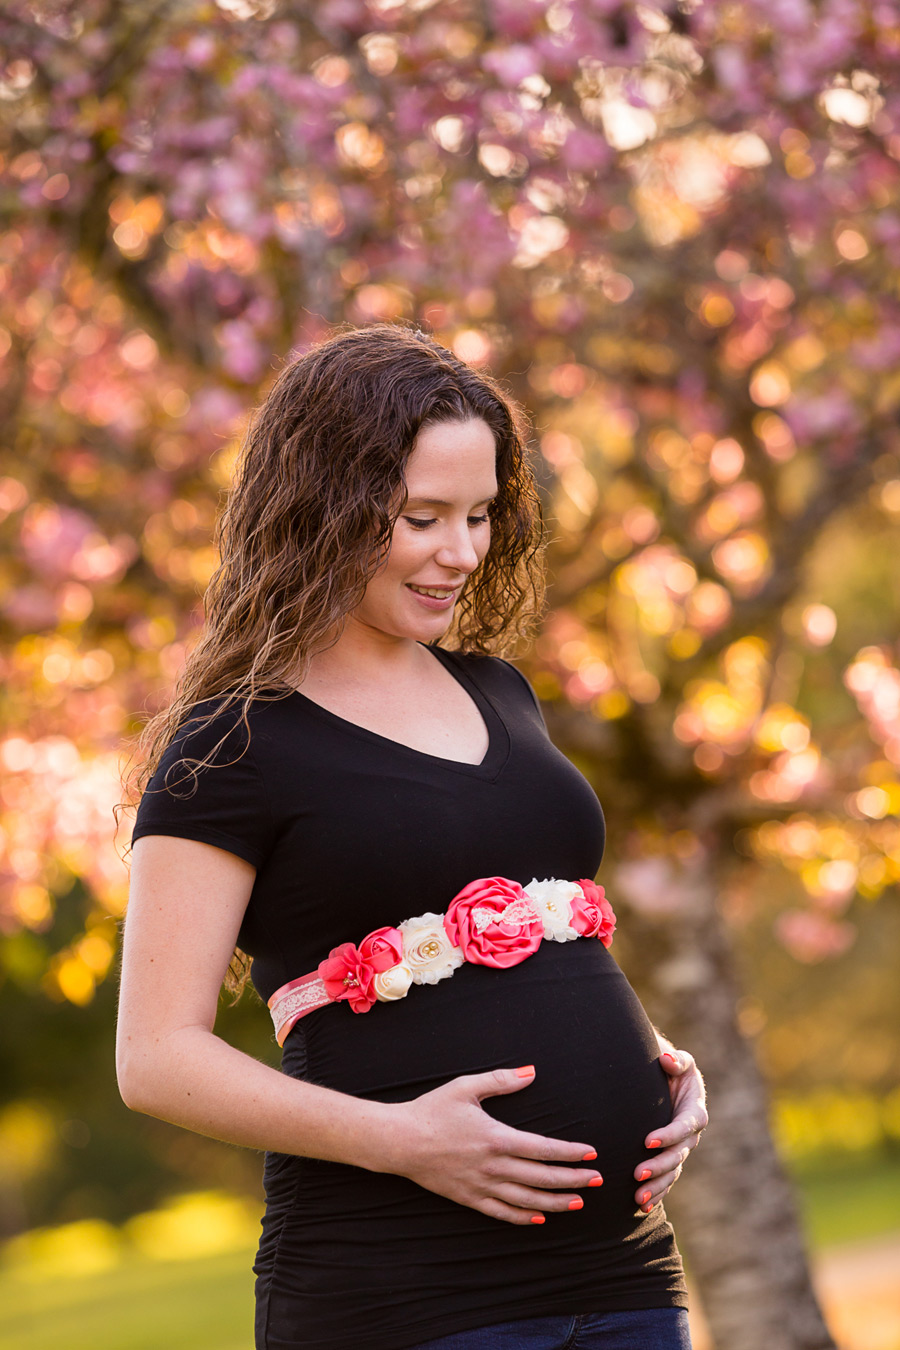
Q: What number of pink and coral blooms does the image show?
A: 5